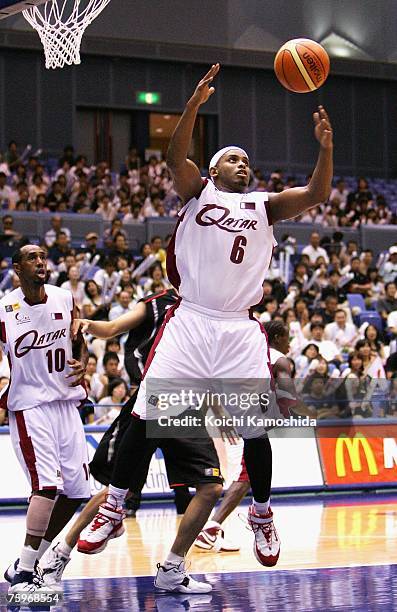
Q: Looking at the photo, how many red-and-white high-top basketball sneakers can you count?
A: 3